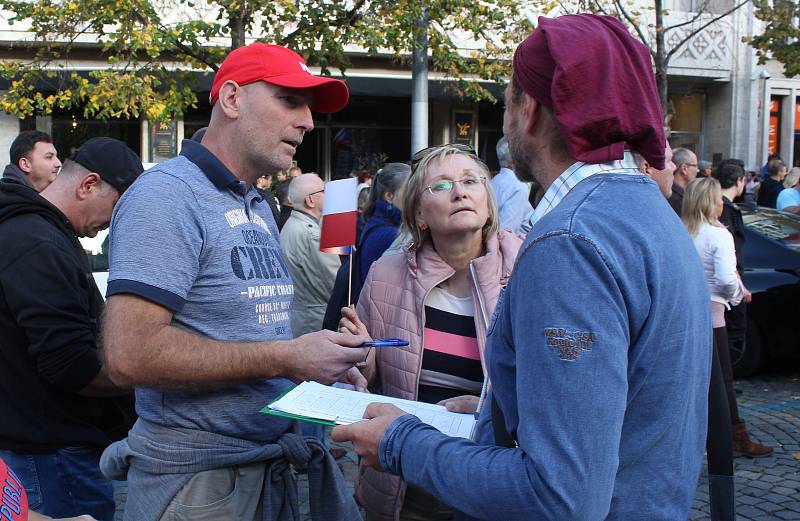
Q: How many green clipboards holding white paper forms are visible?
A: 1